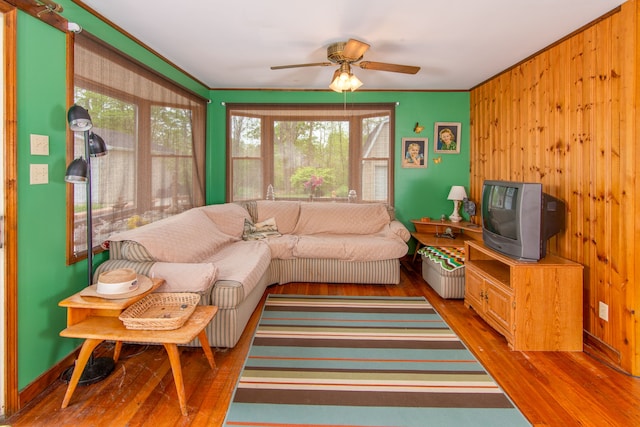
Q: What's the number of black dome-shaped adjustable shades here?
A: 3